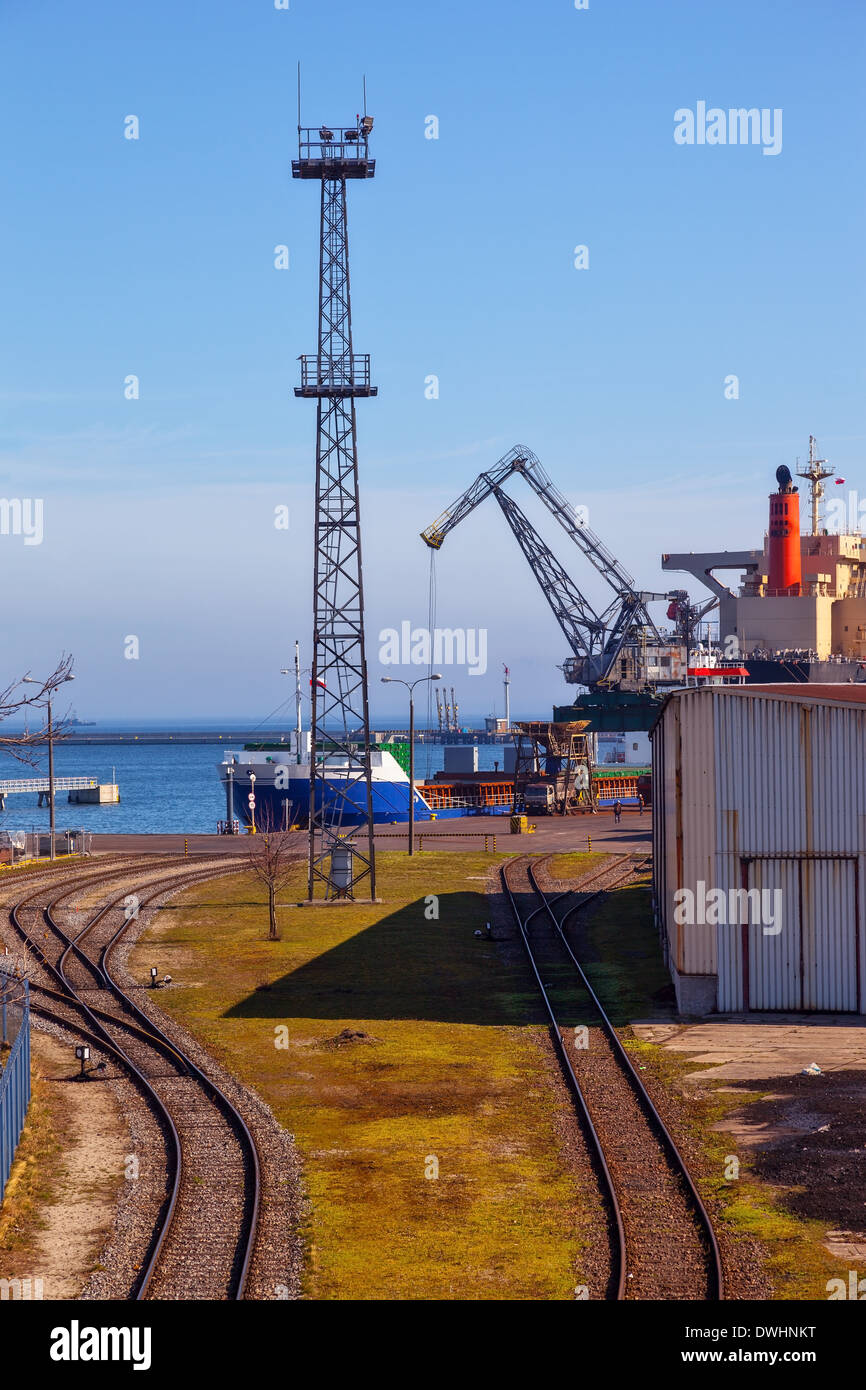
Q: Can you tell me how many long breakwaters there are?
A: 1